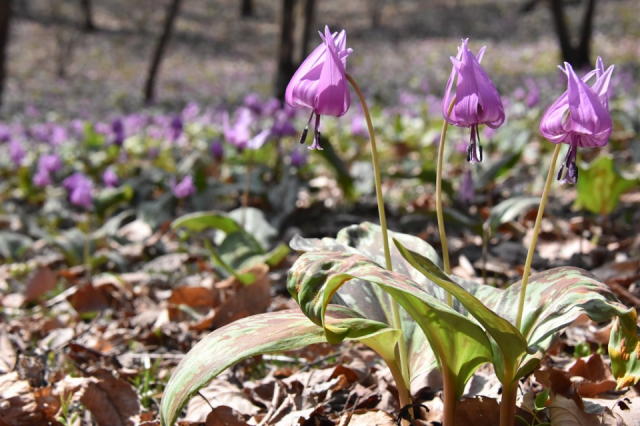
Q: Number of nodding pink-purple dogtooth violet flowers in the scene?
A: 3